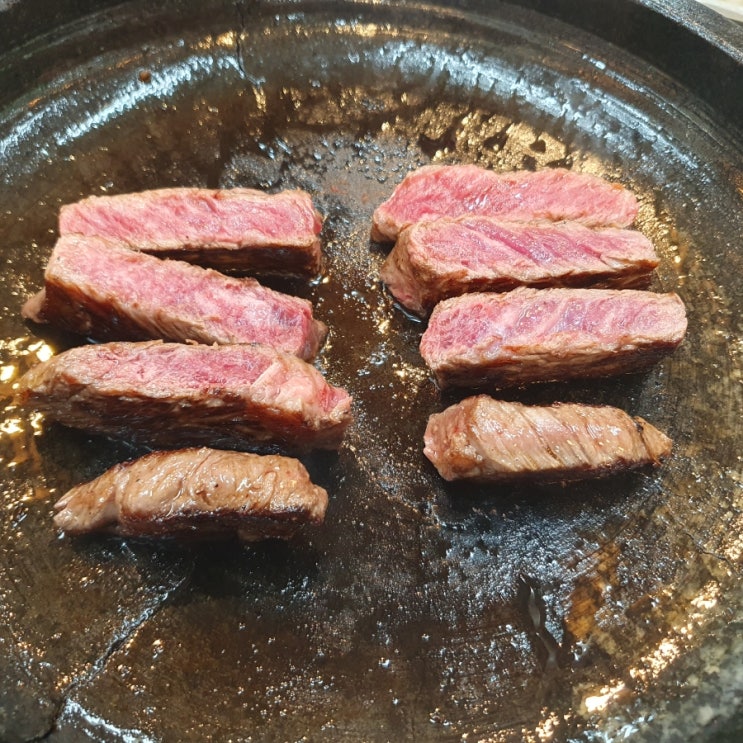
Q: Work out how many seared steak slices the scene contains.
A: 8